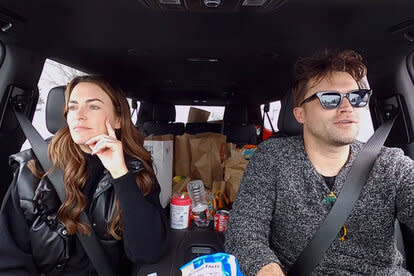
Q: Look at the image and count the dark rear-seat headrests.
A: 2